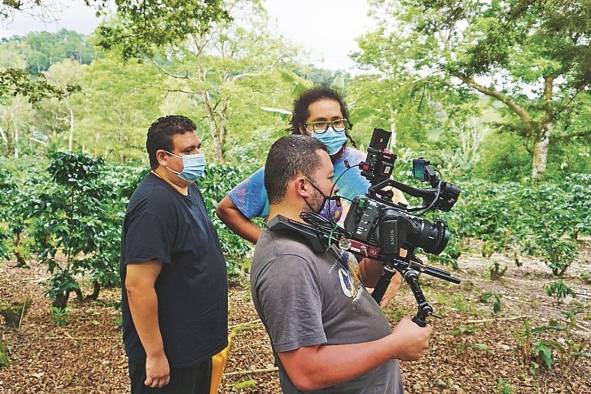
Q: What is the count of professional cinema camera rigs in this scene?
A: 1